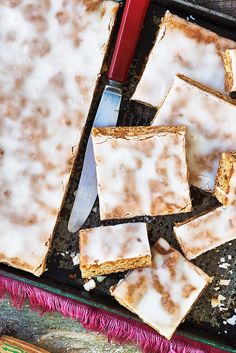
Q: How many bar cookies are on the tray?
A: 8